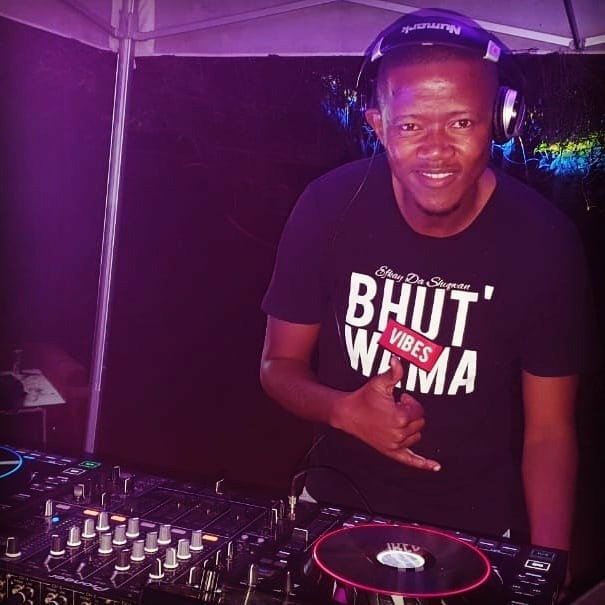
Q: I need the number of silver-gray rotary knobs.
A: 12